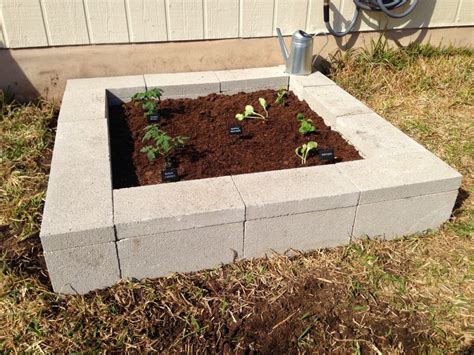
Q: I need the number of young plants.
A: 6